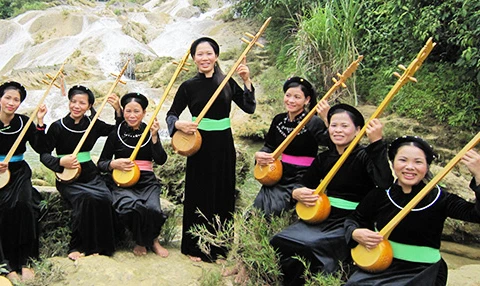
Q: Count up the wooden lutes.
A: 7